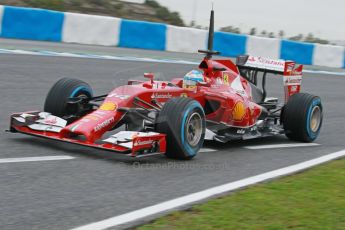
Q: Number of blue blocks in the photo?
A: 4